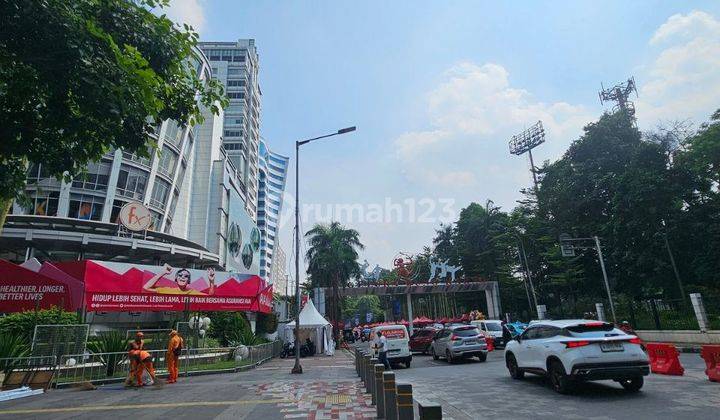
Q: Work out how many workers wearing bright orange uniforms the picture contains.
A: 3